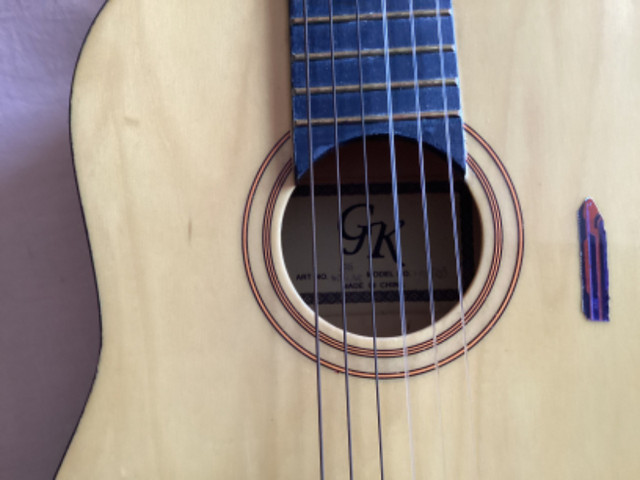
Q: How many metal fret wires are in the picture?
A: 4